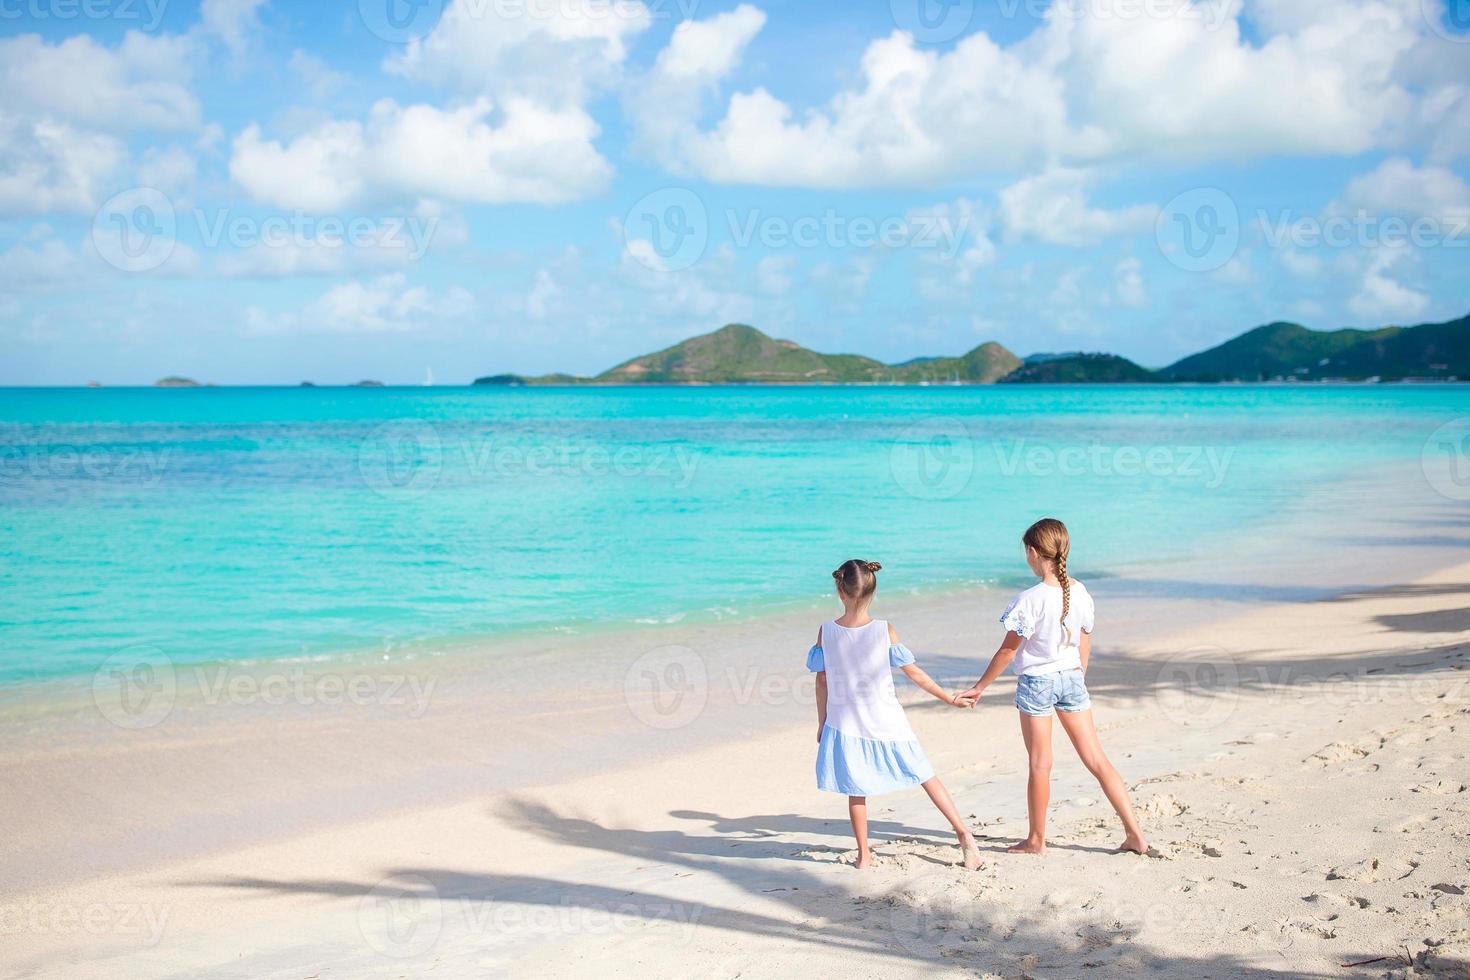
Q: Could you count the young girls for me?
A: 2